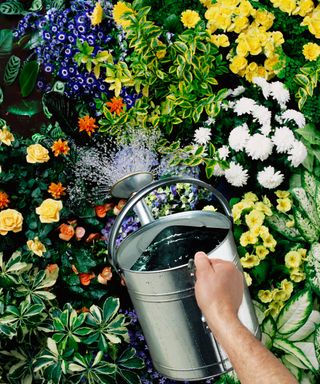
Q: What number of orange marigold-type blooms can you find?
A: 5